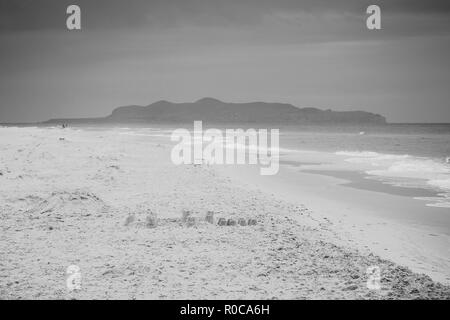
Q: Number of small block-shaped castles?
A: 4